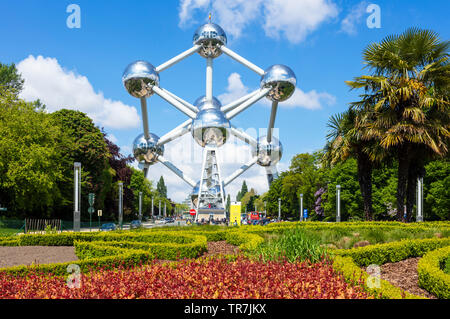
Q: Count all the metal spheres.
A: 8